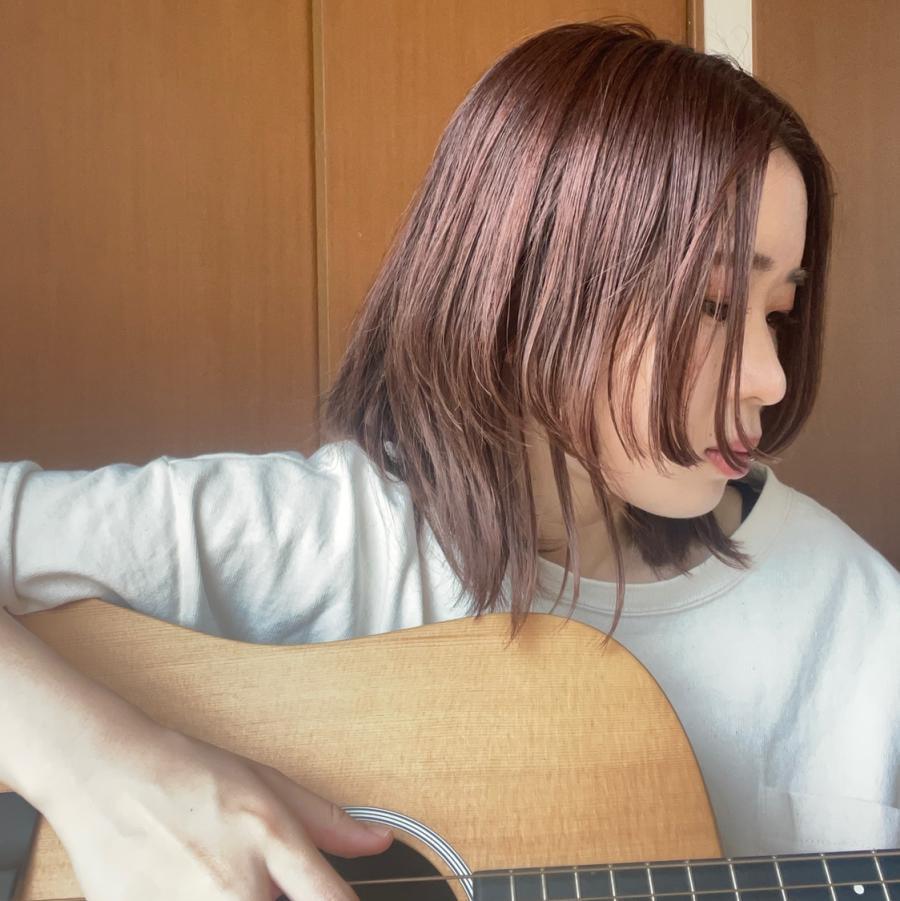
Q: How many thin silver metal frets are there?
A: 10